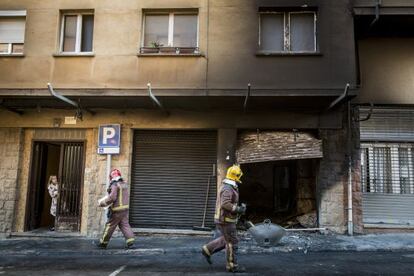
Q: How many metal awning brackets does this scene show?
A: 4